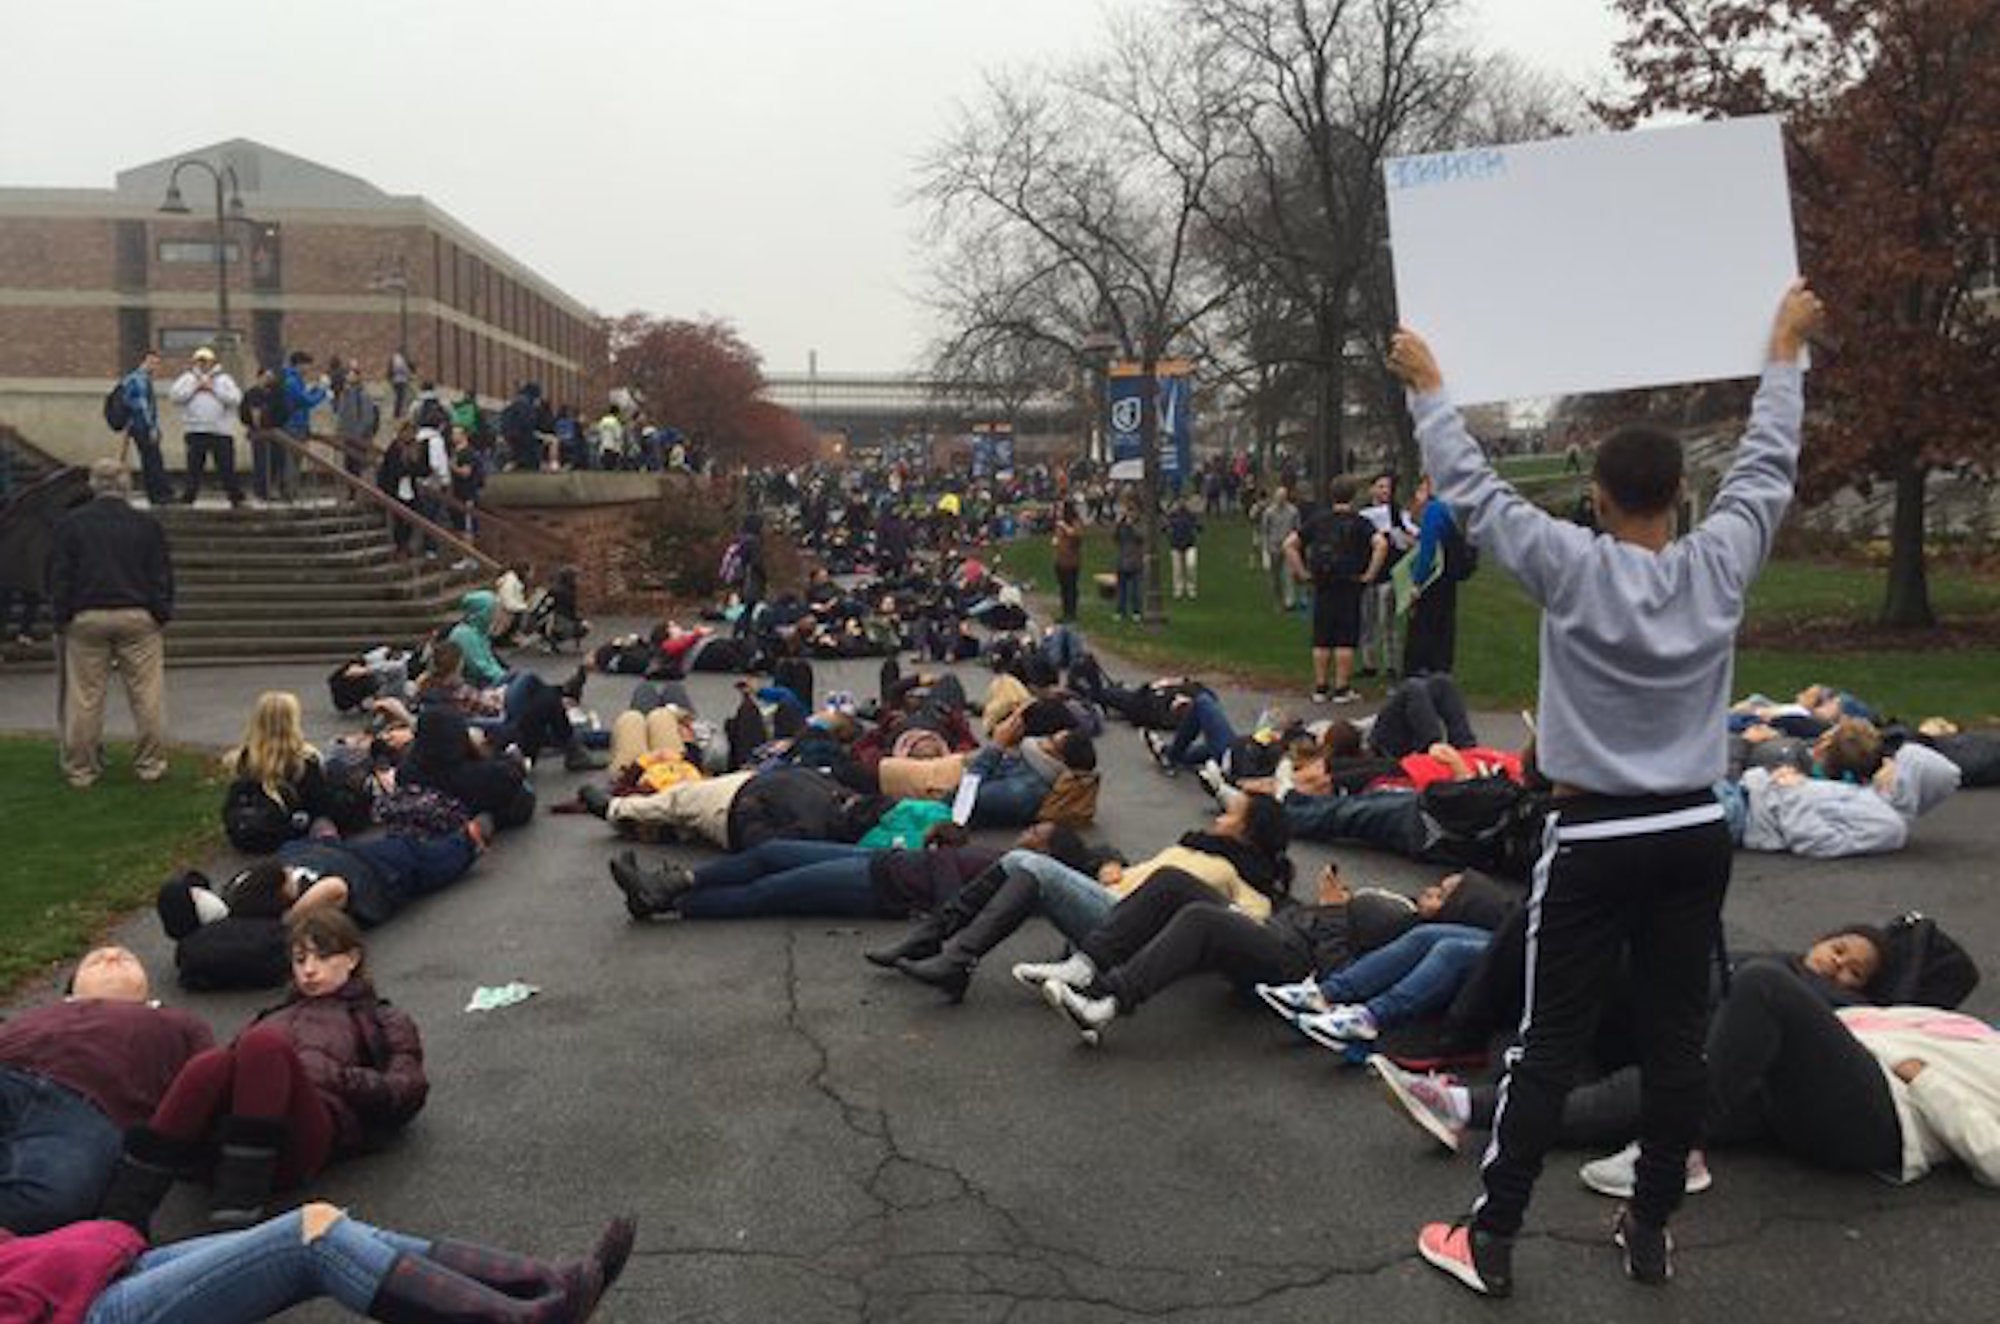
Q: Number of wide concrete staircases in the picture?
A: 1